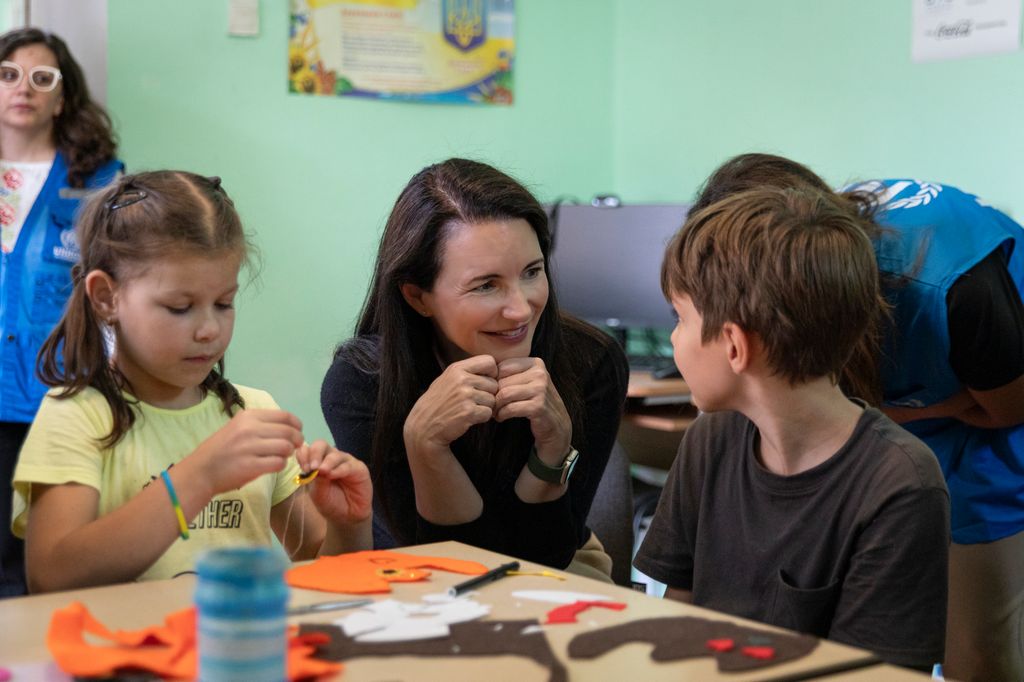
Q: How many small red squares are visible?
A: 2